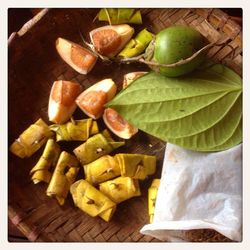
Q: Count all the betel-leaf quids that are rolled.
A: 12